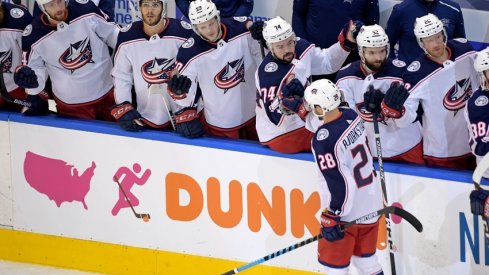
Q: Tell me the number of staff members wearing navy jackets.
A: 3